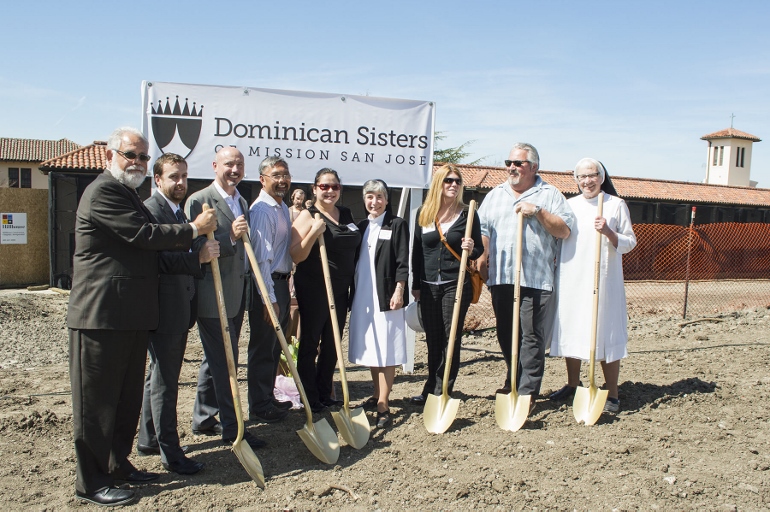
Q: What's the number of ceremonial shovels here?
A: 6